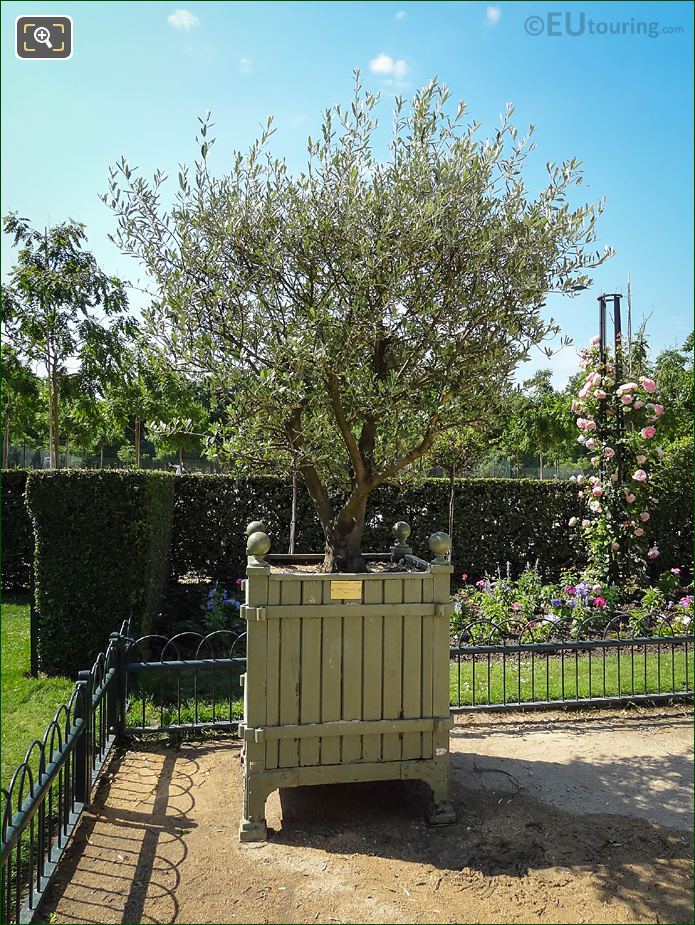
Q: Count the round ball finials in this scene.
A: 4